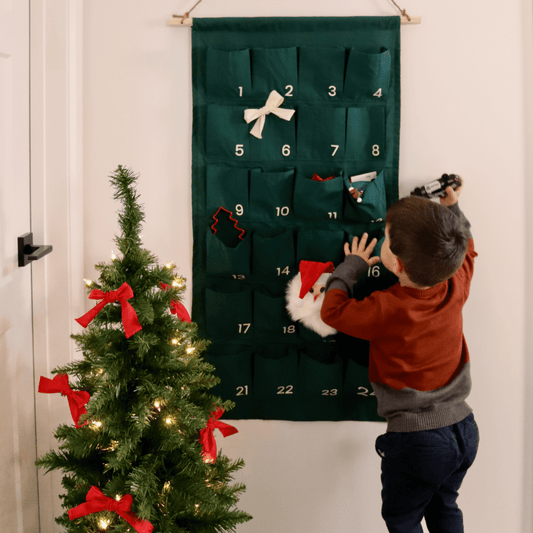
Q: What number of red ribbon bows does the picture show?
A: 5